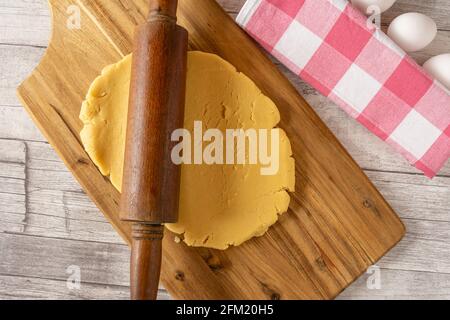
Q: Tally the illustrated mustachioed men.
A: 0